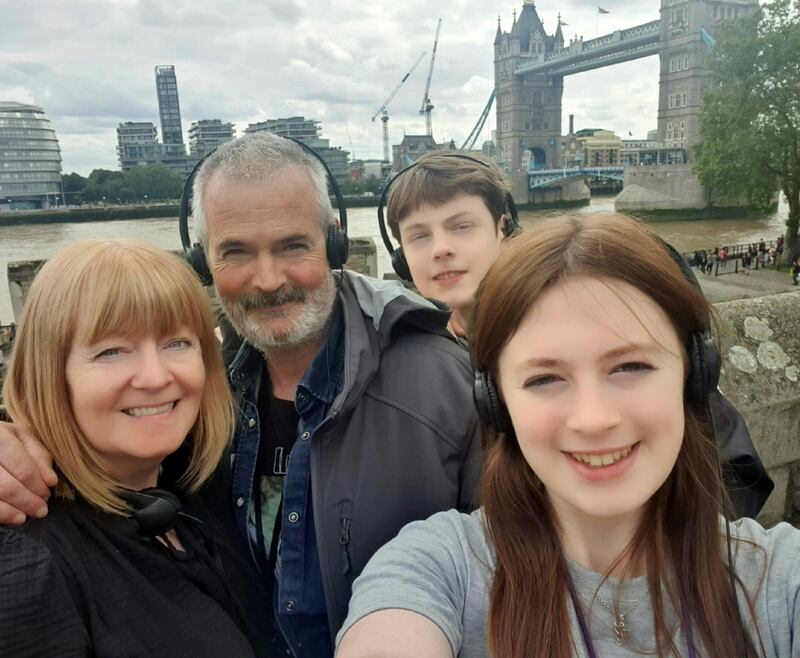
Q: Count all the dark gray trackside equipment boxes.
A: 0